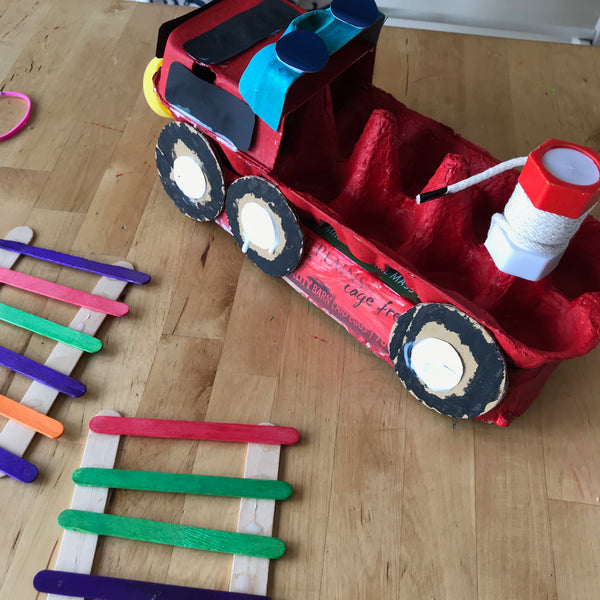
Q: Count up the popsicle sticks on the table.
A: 14